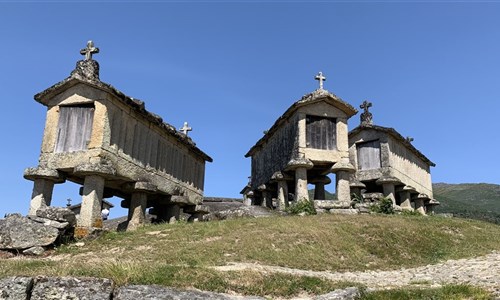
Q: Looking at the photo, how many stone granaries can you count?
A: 3